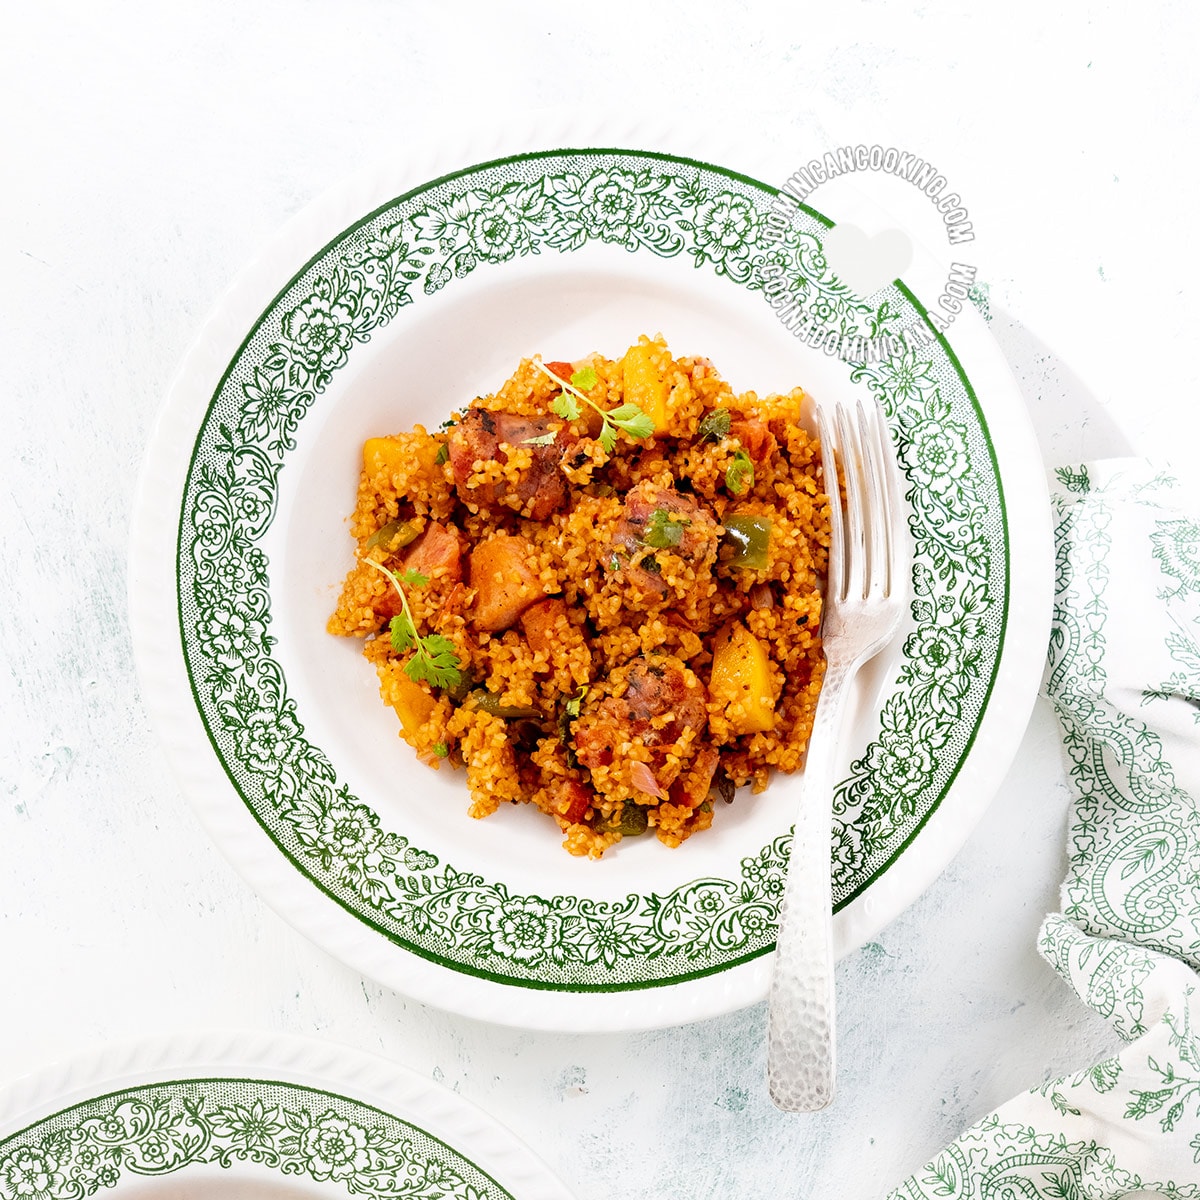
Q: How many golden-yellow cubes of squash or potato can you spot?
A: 4